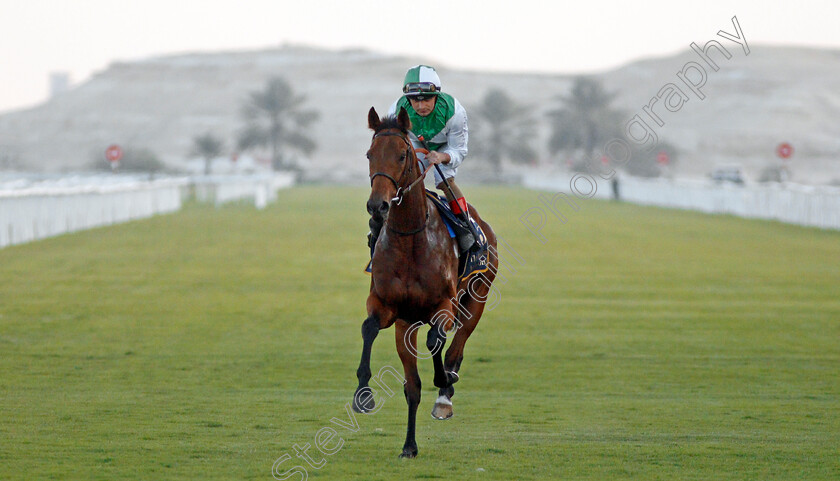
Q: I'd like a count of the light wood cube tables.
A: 0